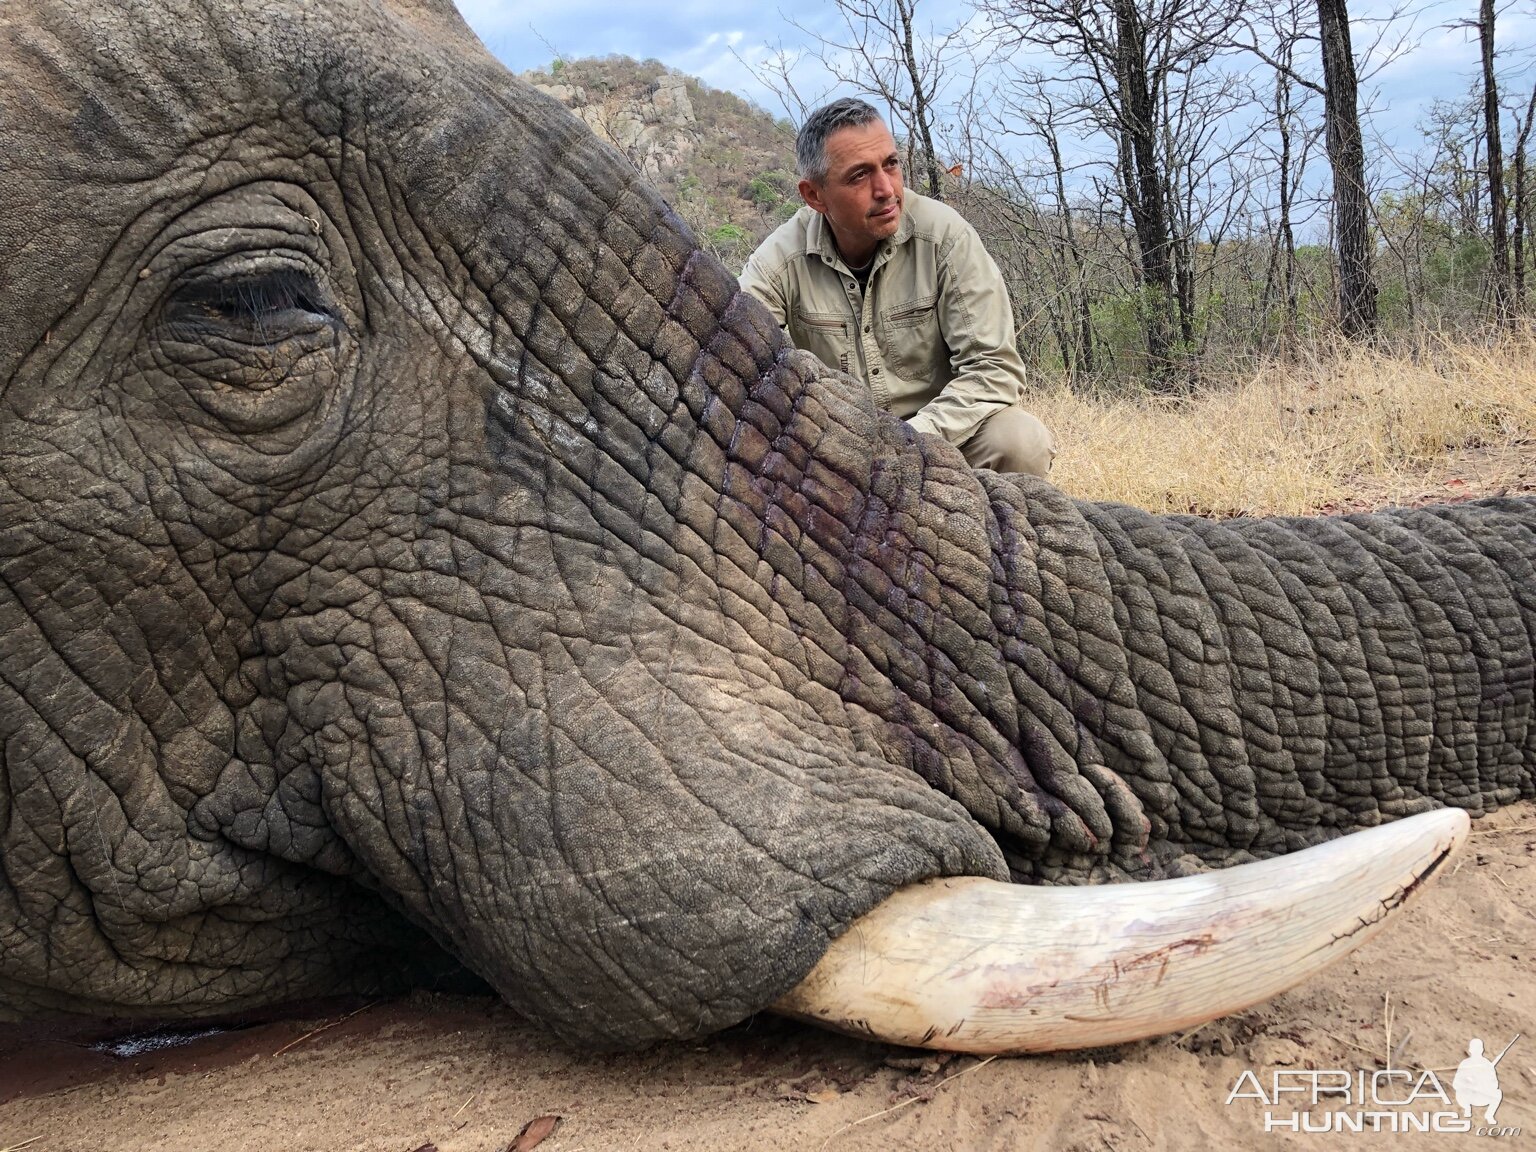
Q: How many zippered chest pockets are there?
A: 2